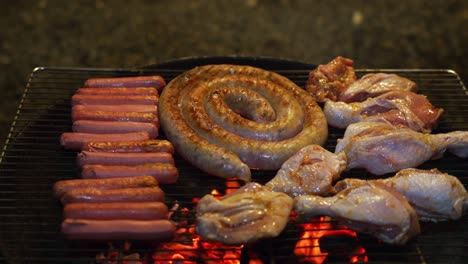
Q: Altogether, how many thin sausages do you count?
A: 14